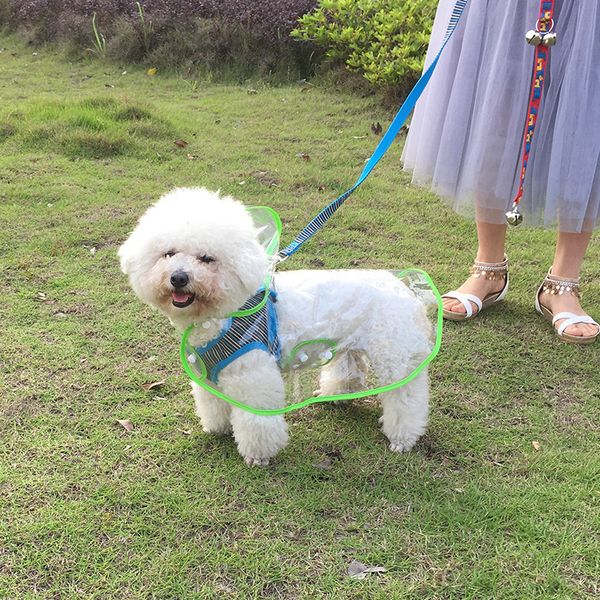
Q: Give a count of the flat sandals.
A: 2